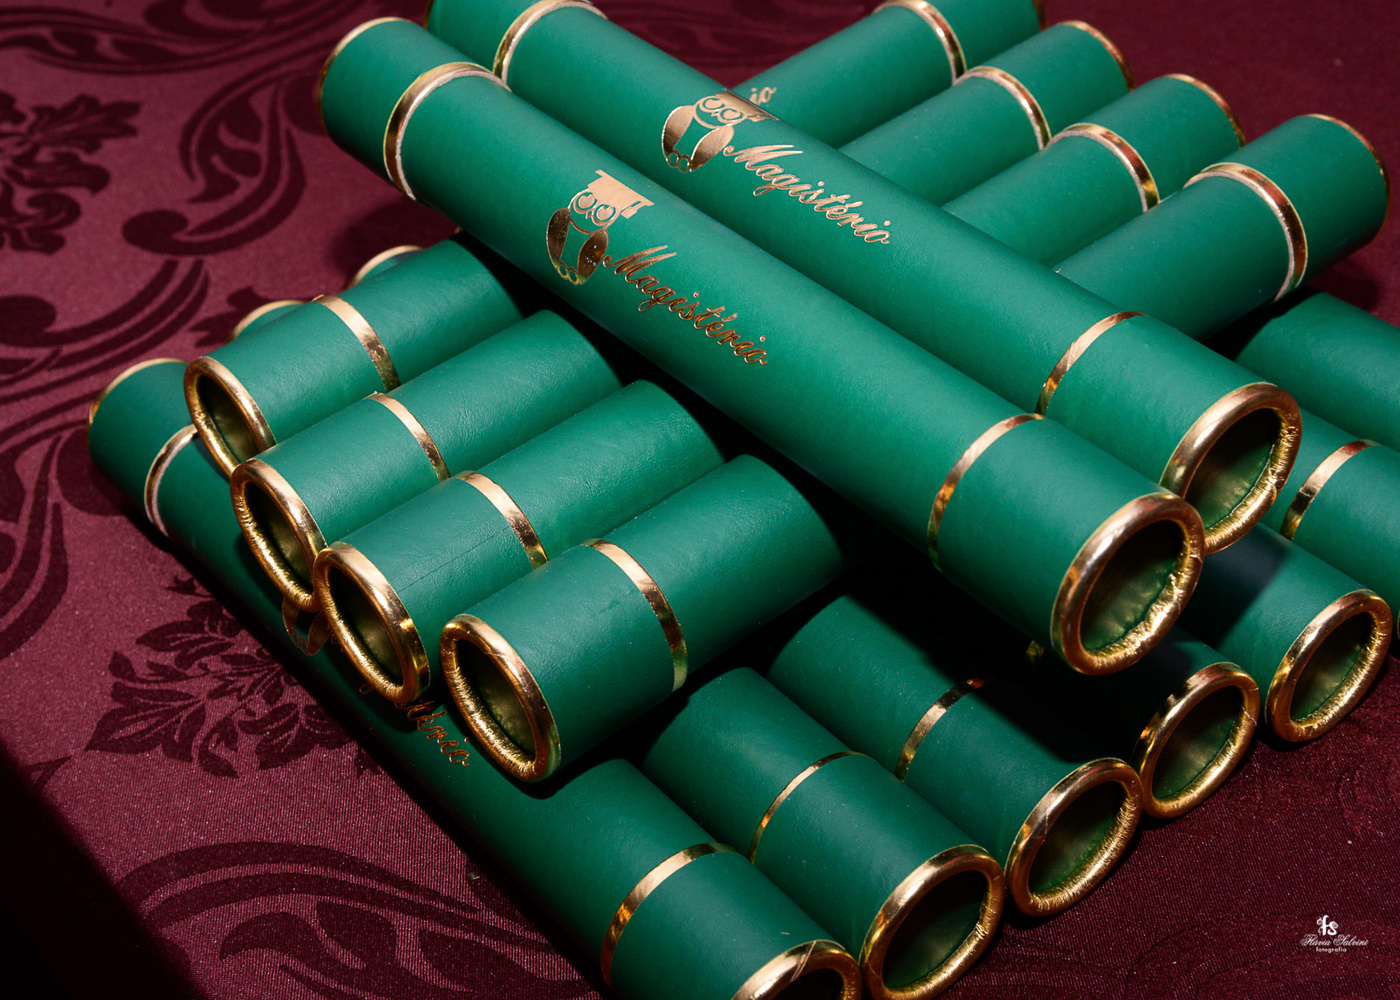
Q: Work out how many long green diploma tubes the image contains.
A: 13